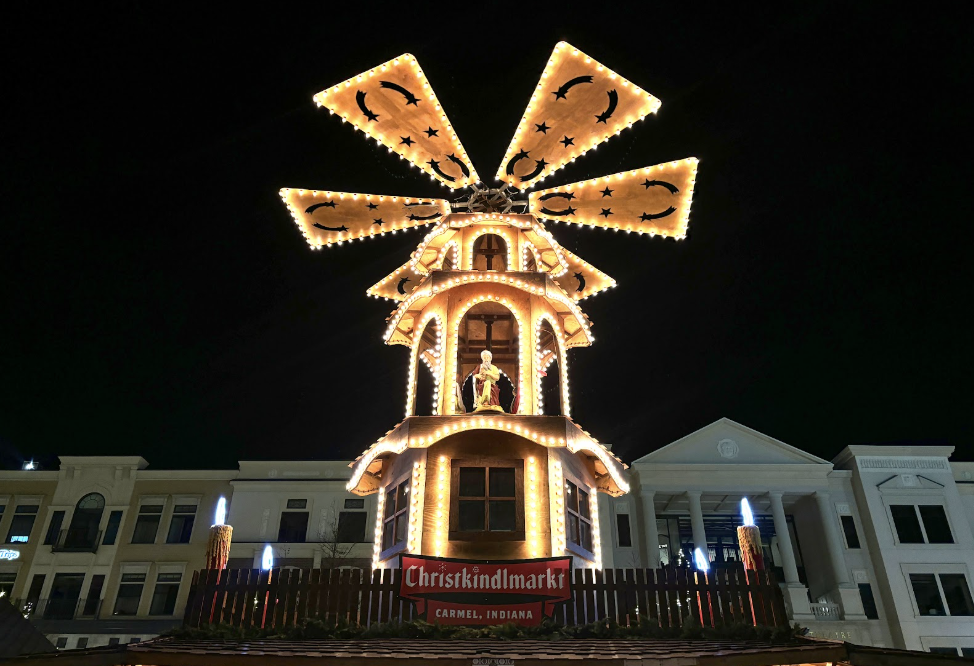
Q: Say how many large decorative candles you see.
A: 4